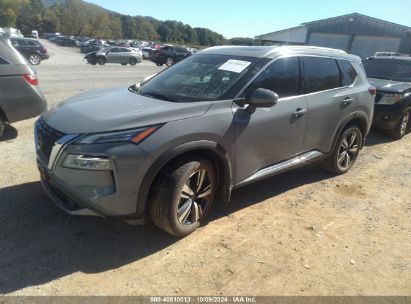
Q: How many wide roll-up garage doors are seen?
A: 2